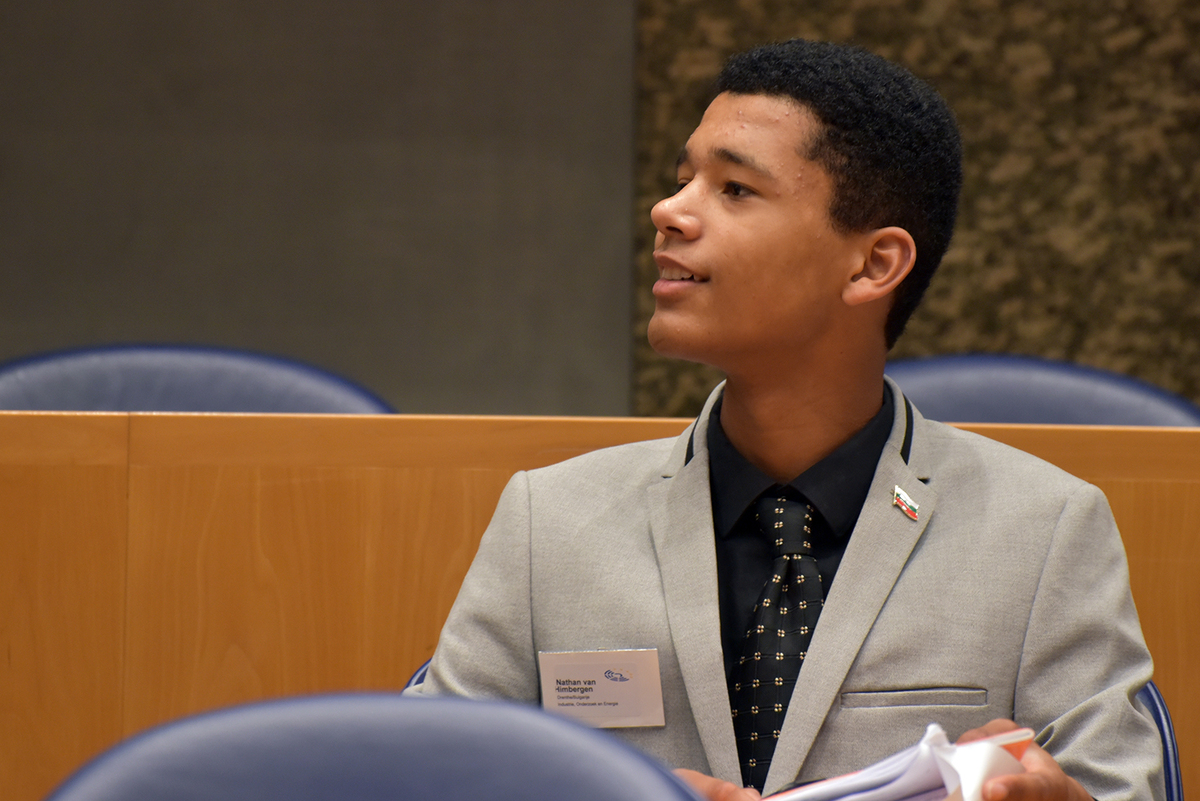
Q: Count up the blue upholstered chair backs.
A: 4